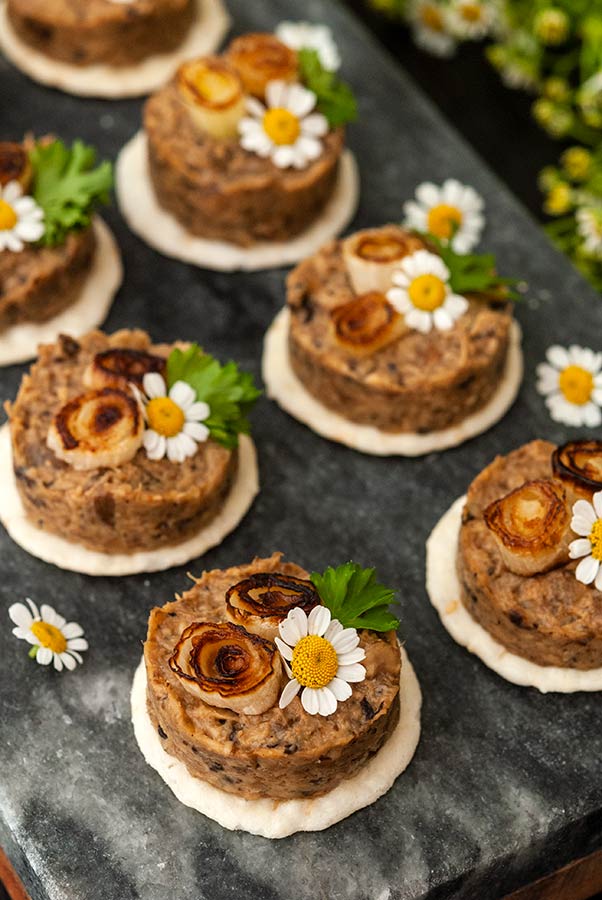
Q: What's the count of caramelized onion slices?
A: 11